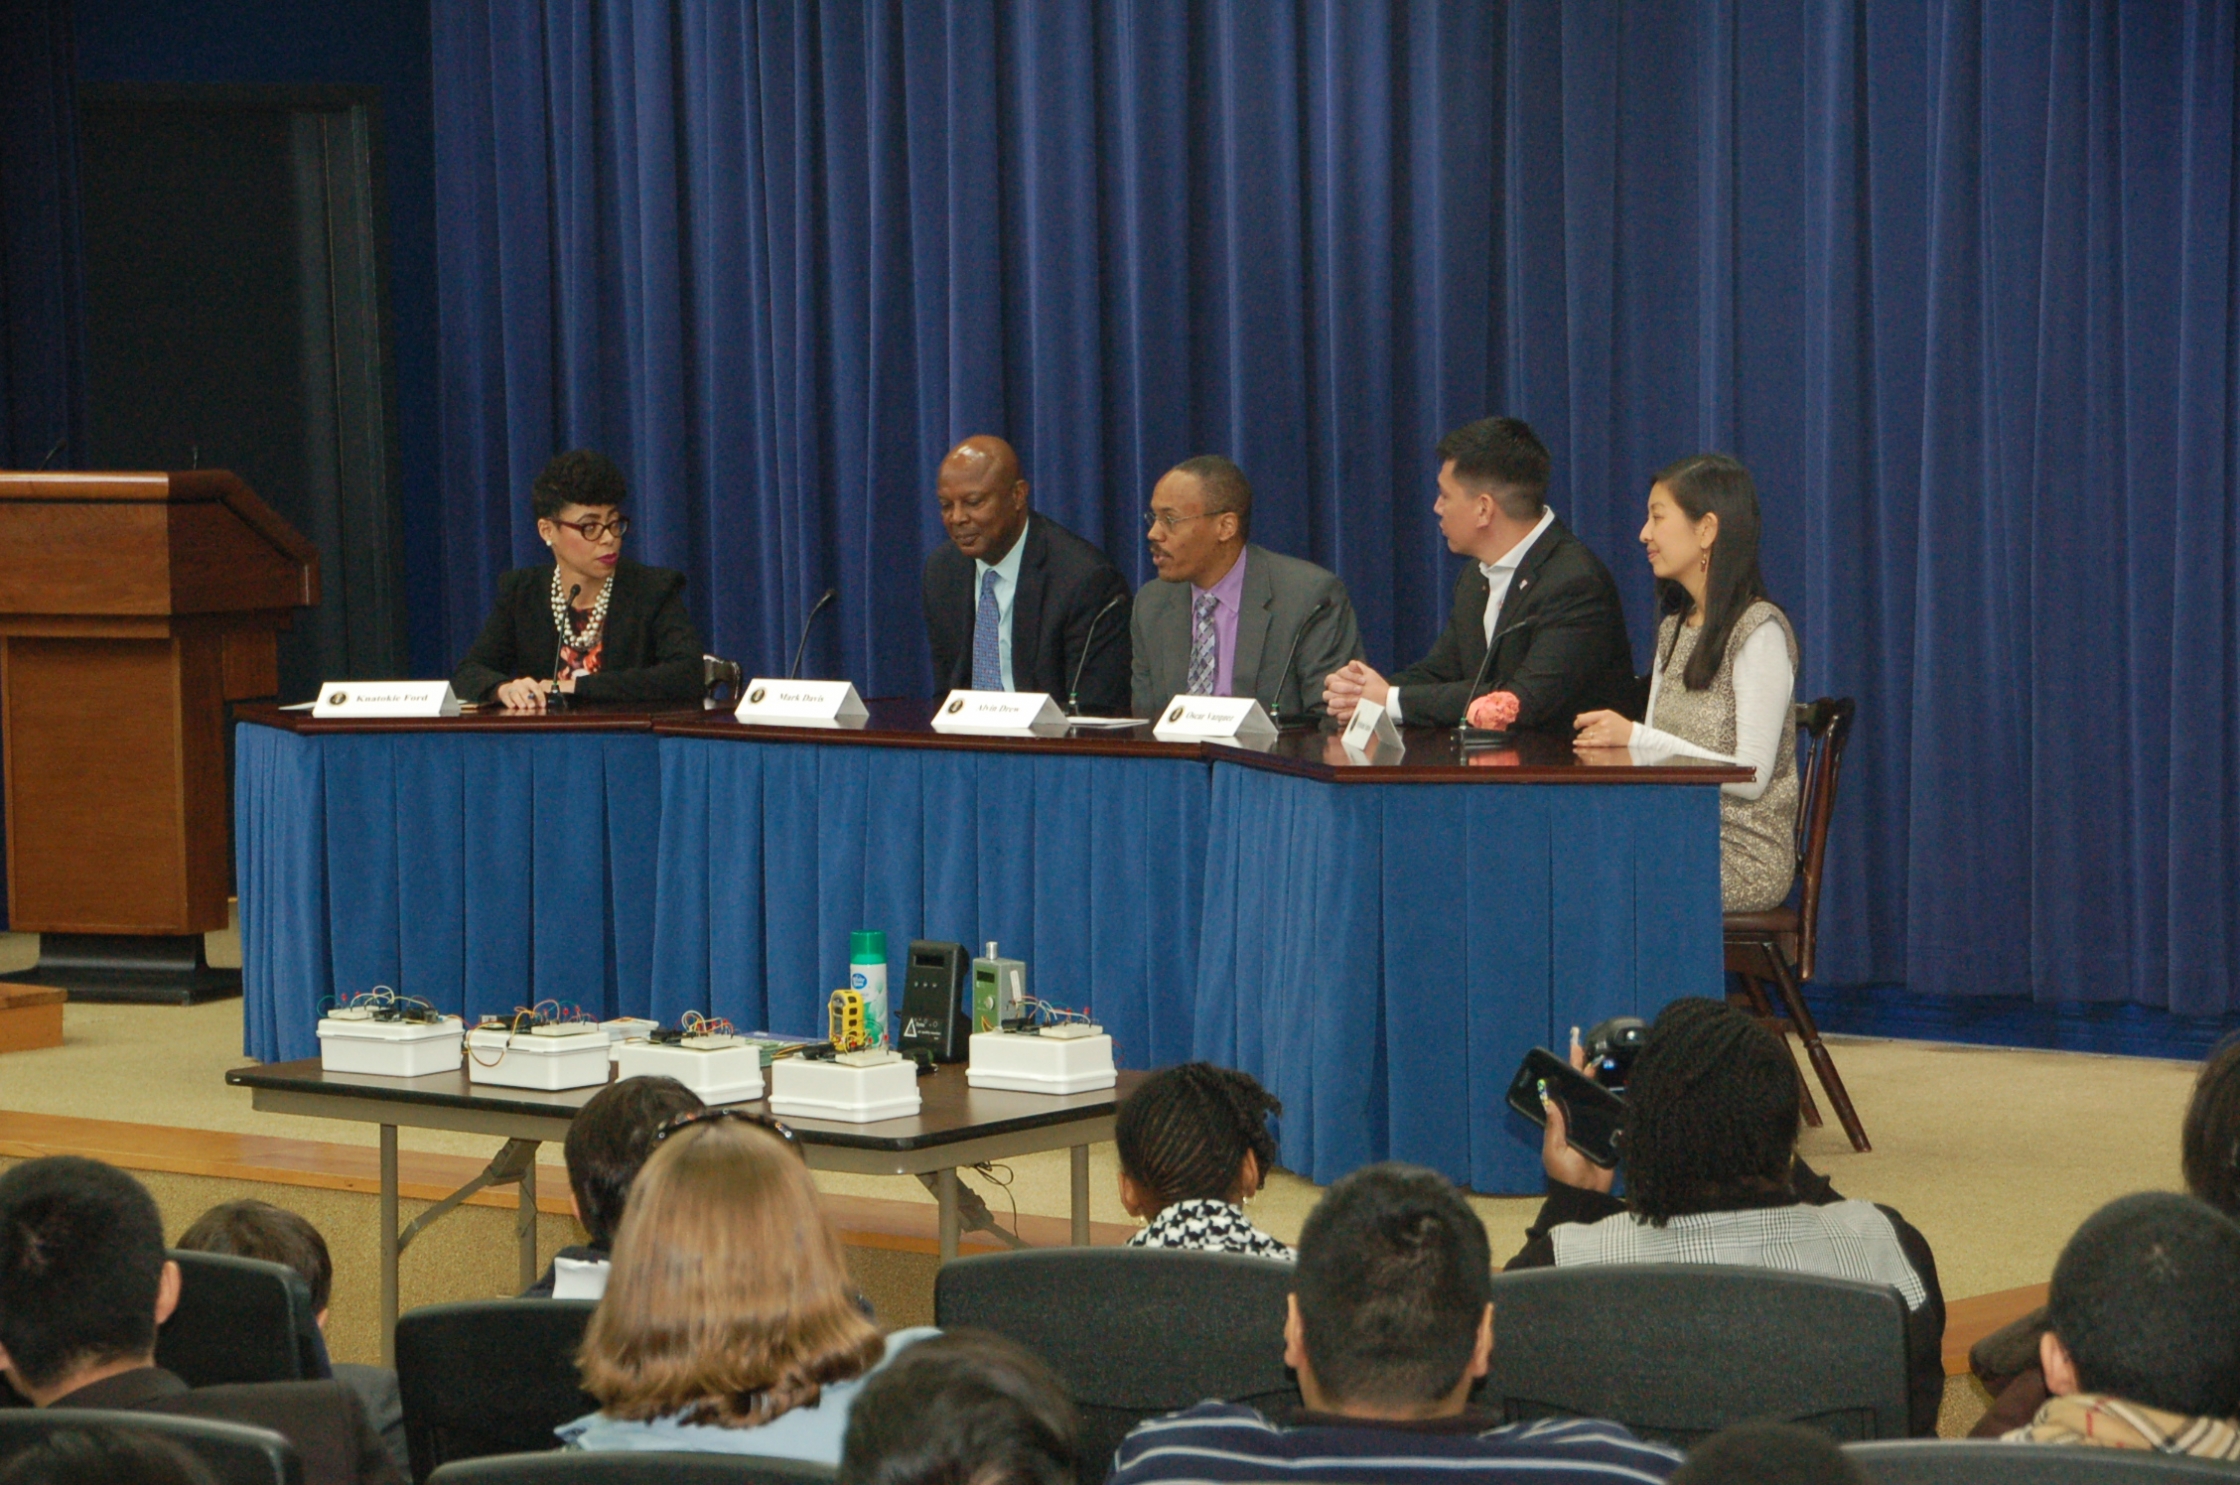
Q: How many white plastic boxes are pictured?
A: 5